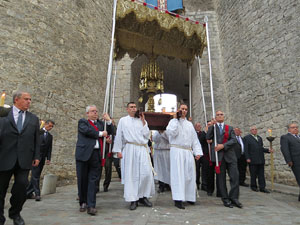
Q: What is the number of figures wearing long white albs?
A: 3